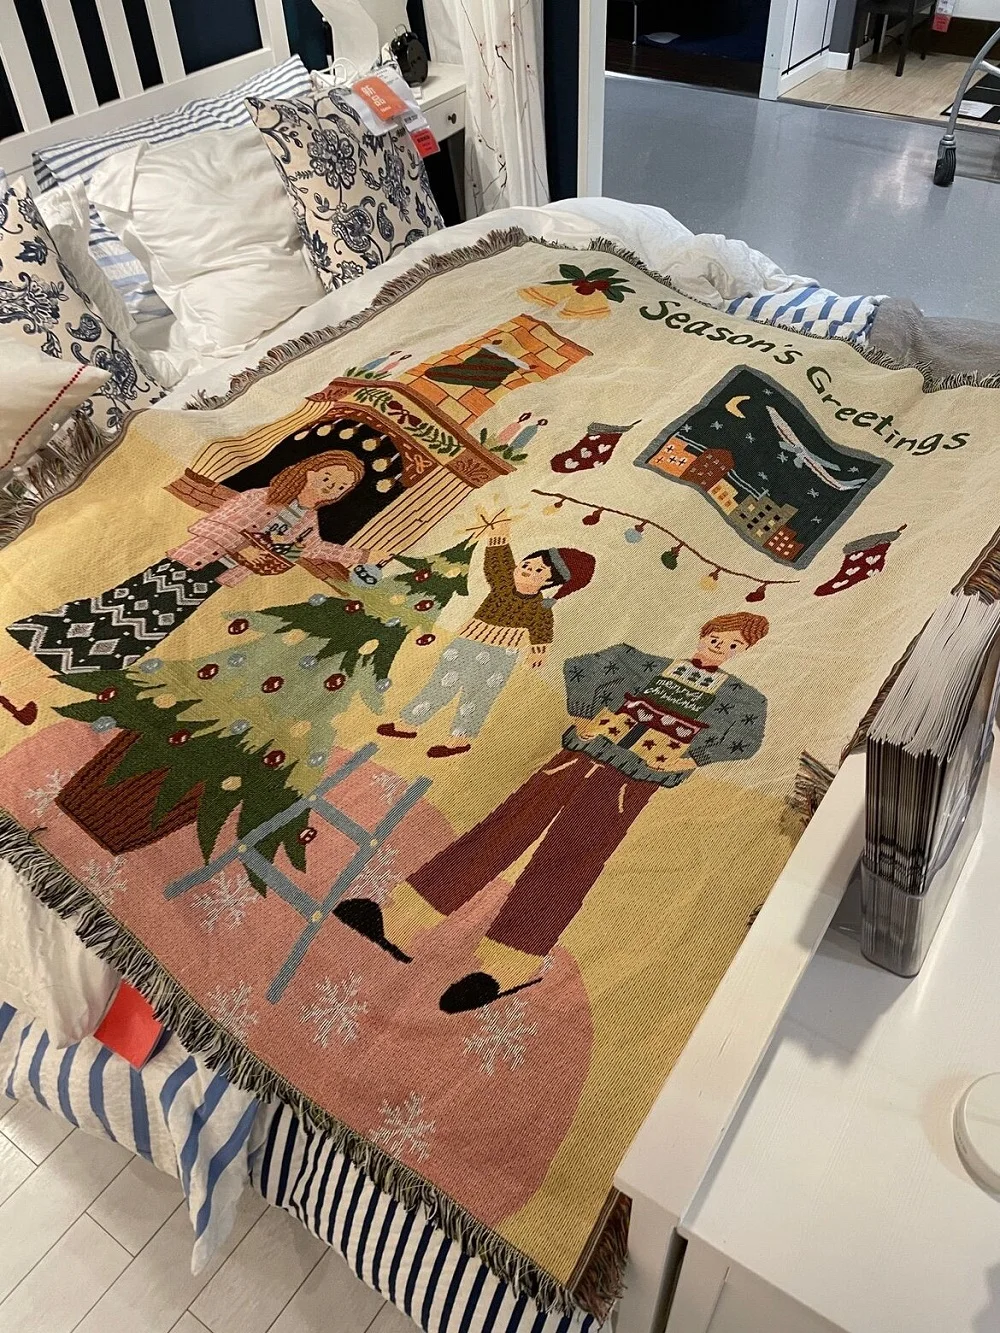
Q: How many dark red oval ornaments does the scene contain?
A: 12